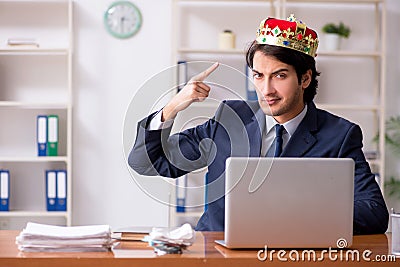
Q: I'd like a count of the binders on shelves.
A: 8